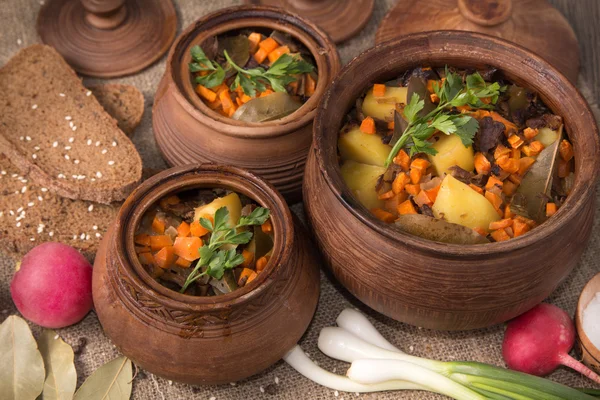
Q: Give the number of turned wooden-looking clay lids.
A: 3